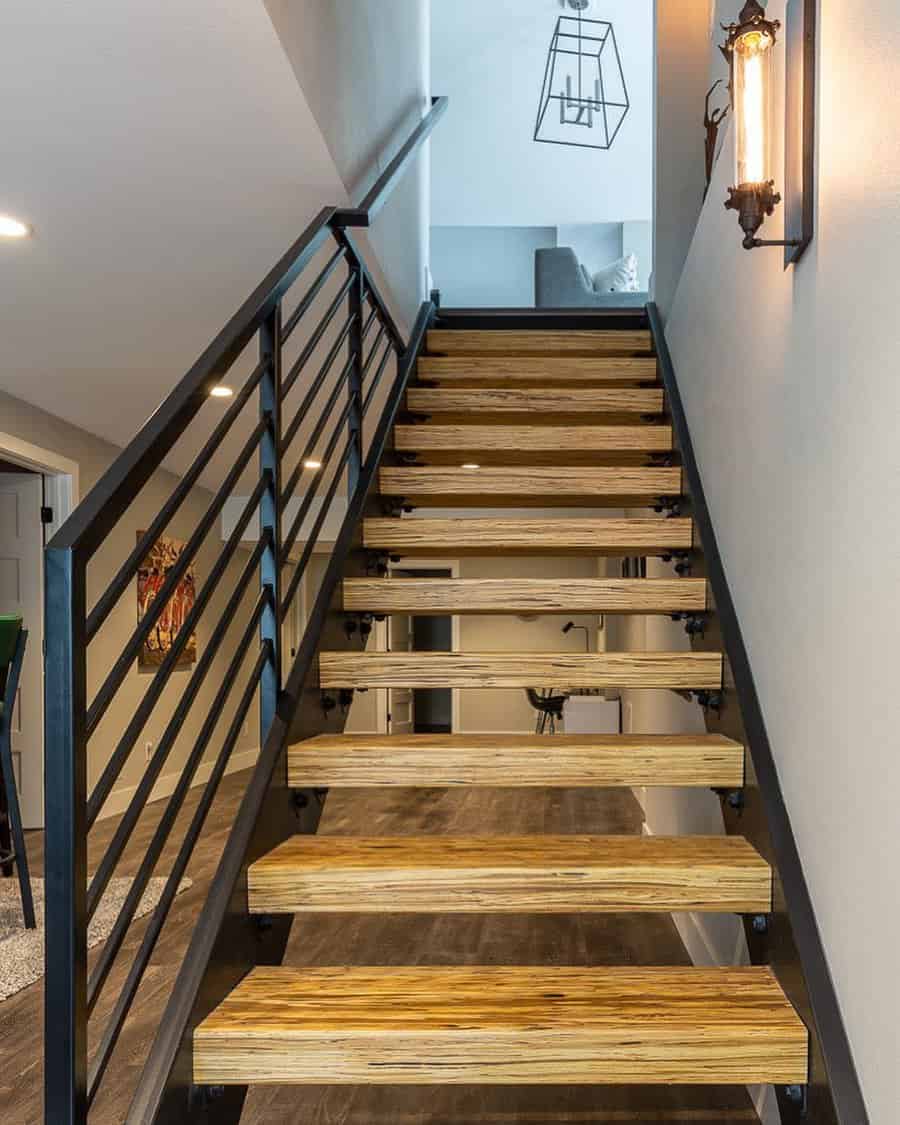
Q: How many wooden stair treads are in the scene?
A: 11